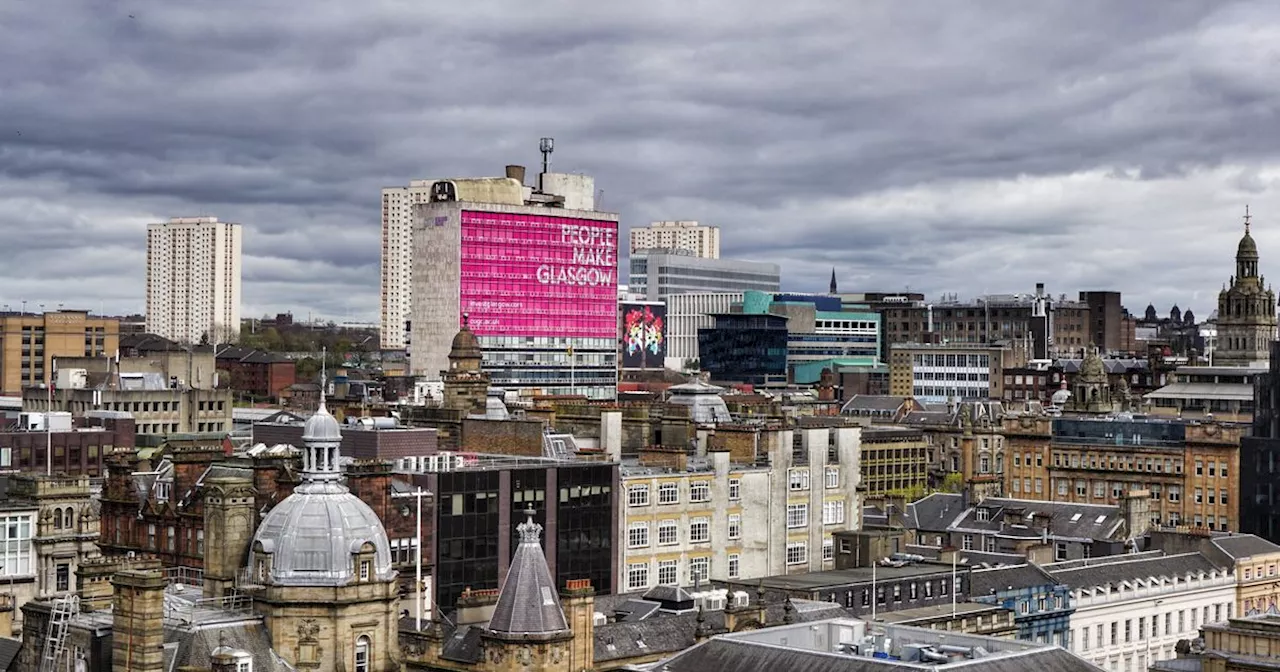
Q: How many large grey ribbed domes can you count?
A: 1